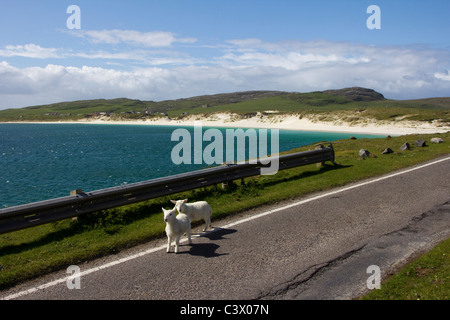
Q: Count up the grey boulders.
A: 5